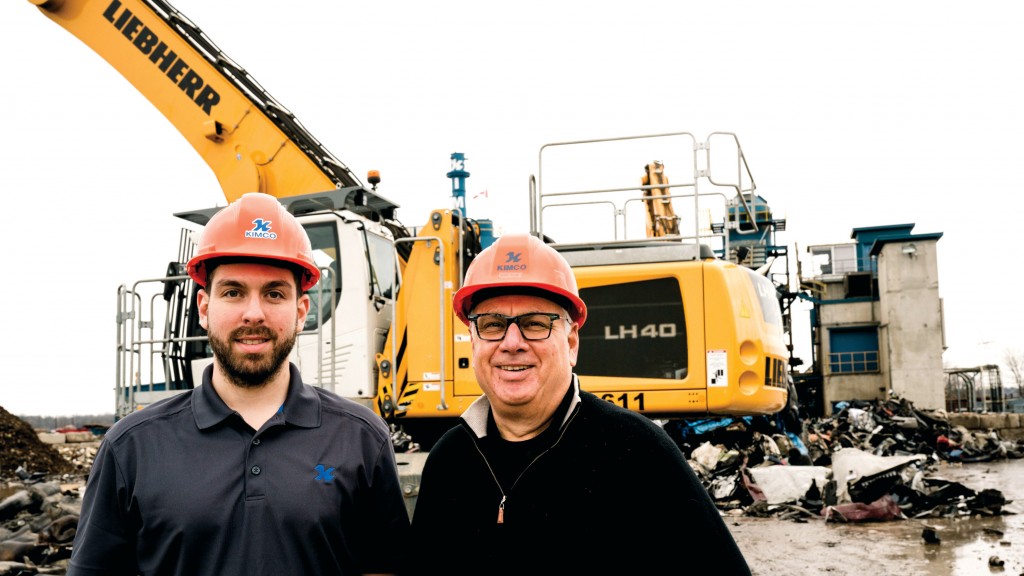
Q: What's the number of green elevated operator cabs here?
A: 0